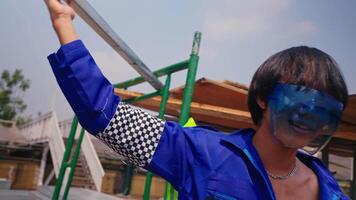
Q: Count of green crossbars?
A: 2